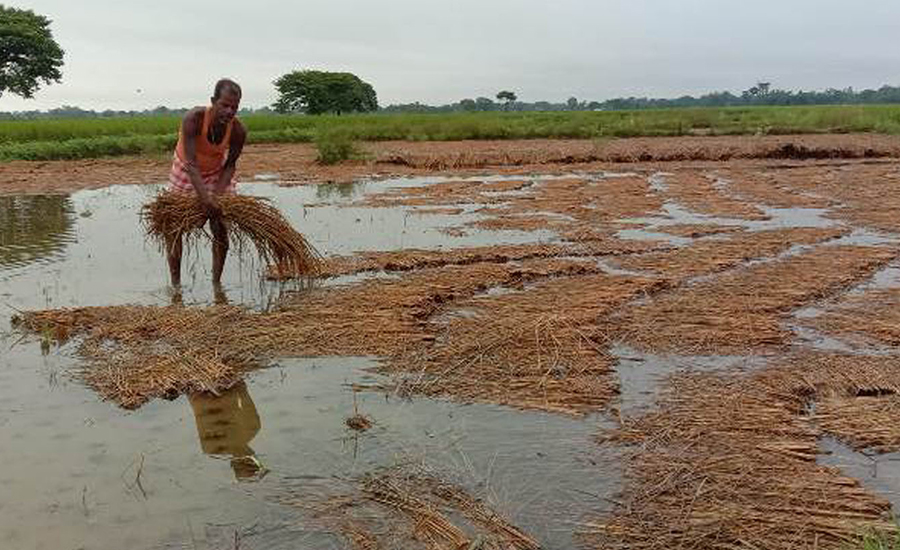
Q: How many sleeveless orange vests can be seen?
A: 1